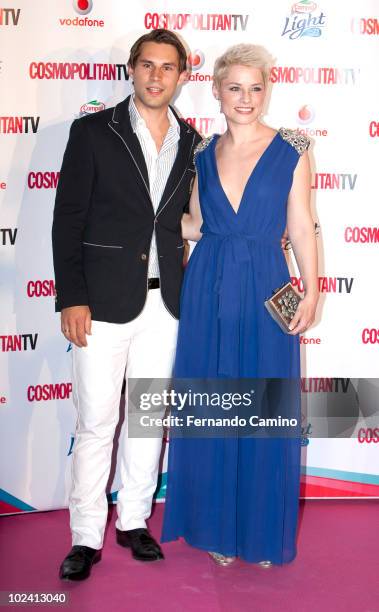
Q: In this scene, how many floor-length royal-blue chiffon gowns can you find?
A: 1